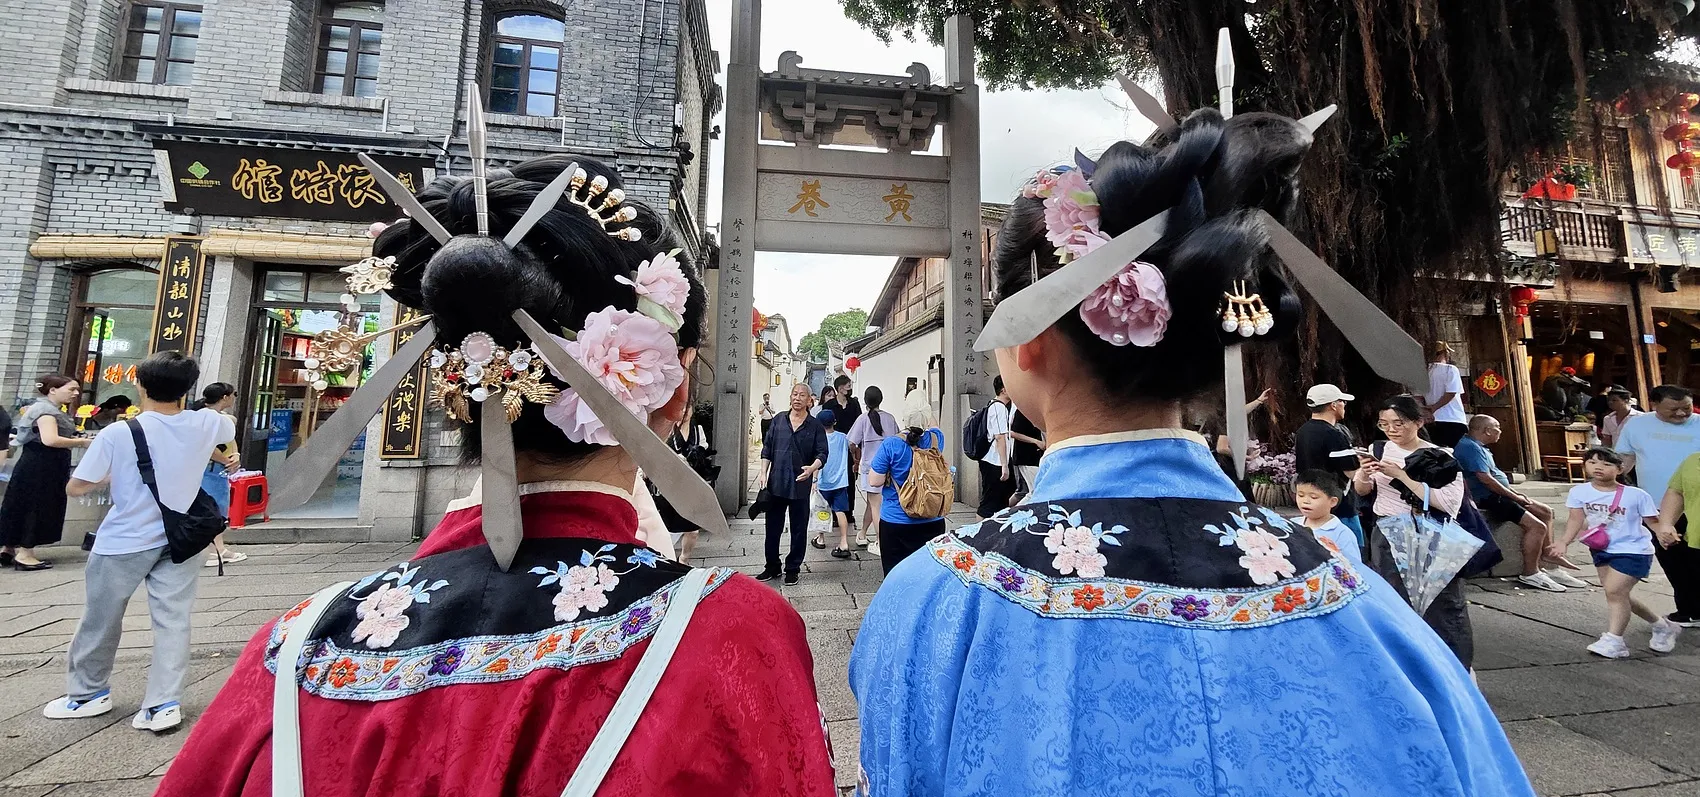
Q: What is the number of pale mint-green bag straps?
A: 2